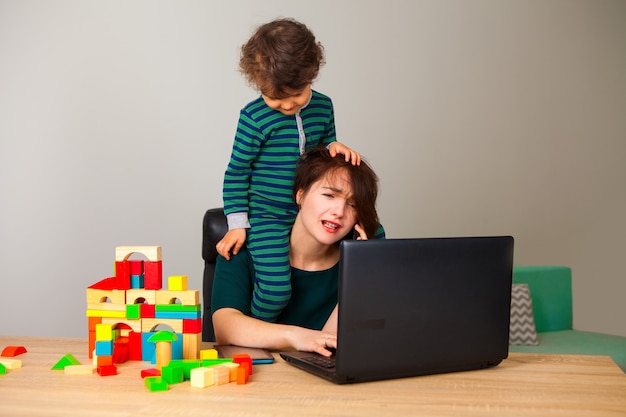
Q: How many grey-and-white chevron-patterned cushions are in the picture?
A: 1